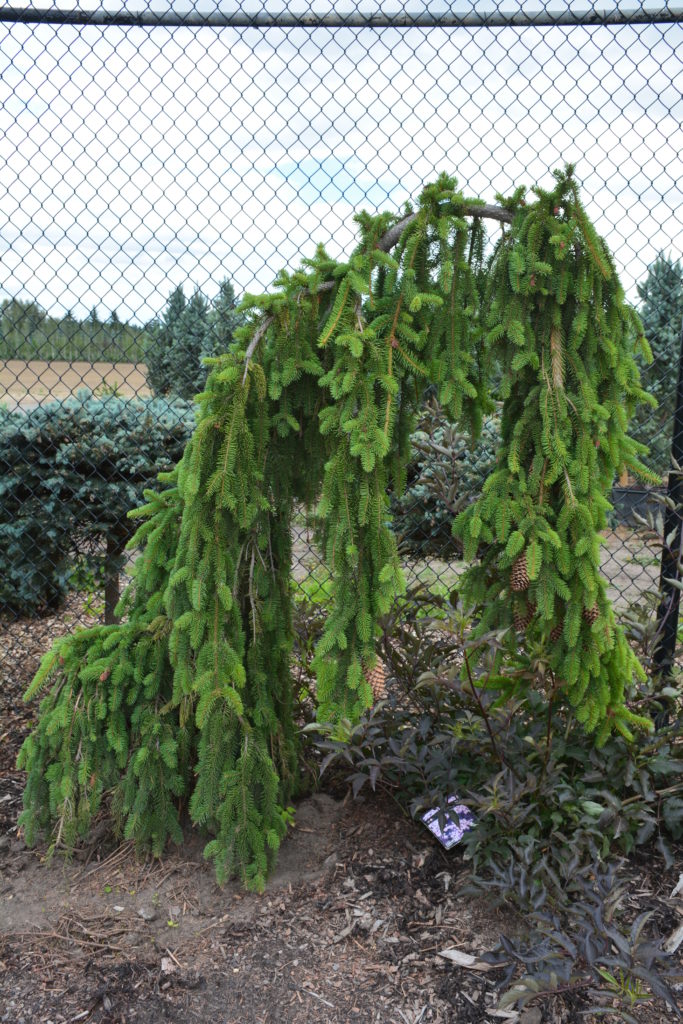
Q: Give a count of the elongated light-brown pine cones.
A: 5